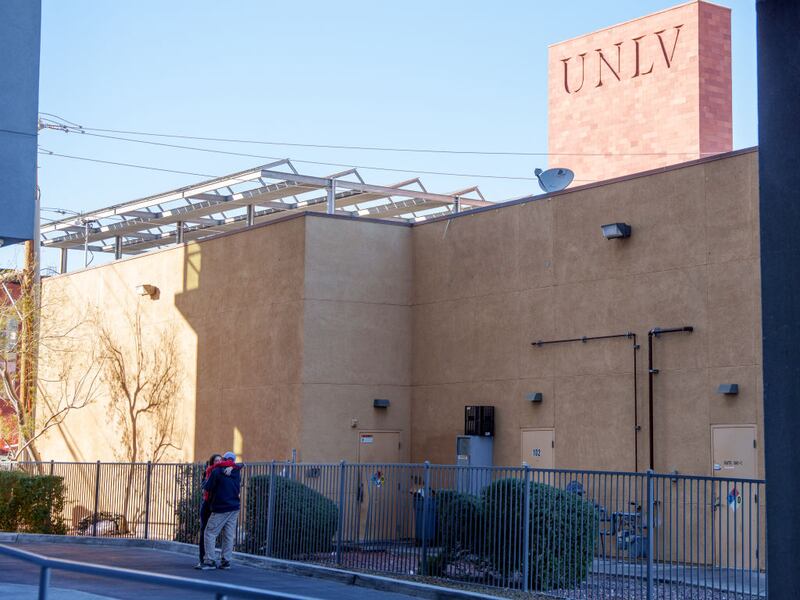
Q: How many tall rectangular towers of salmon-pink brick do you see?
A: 1